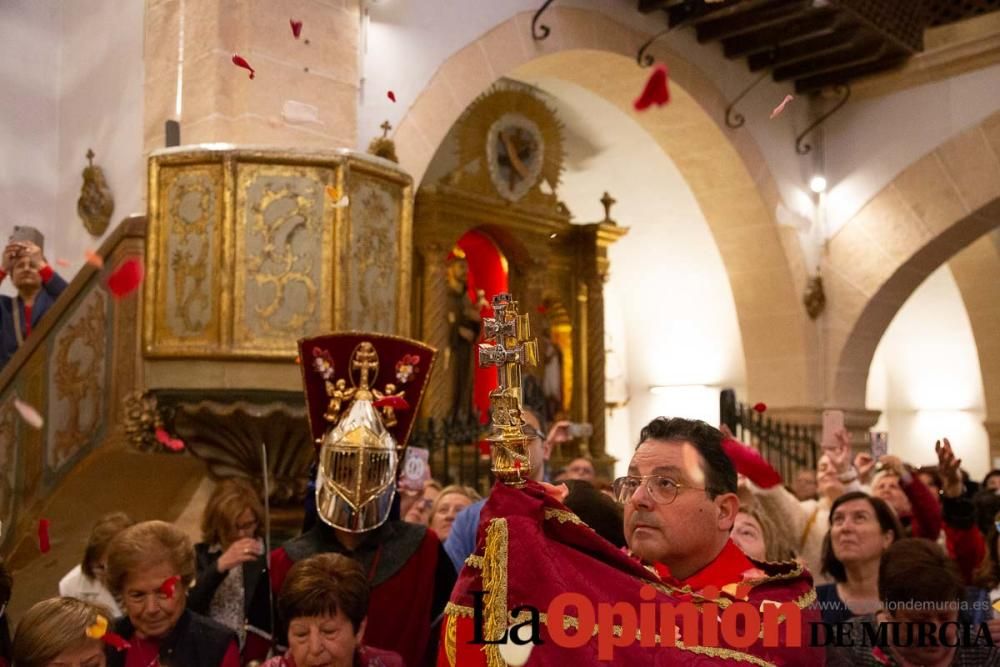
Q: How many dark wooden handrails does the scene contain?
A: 1